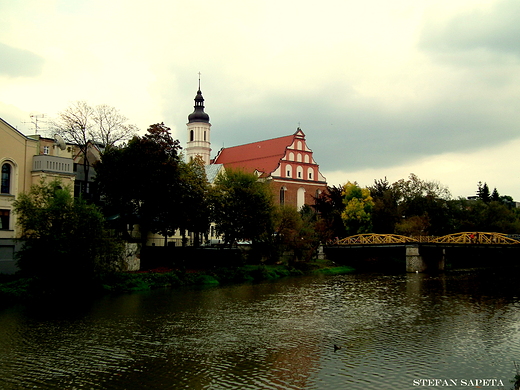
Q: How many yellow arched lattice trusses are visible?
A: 2